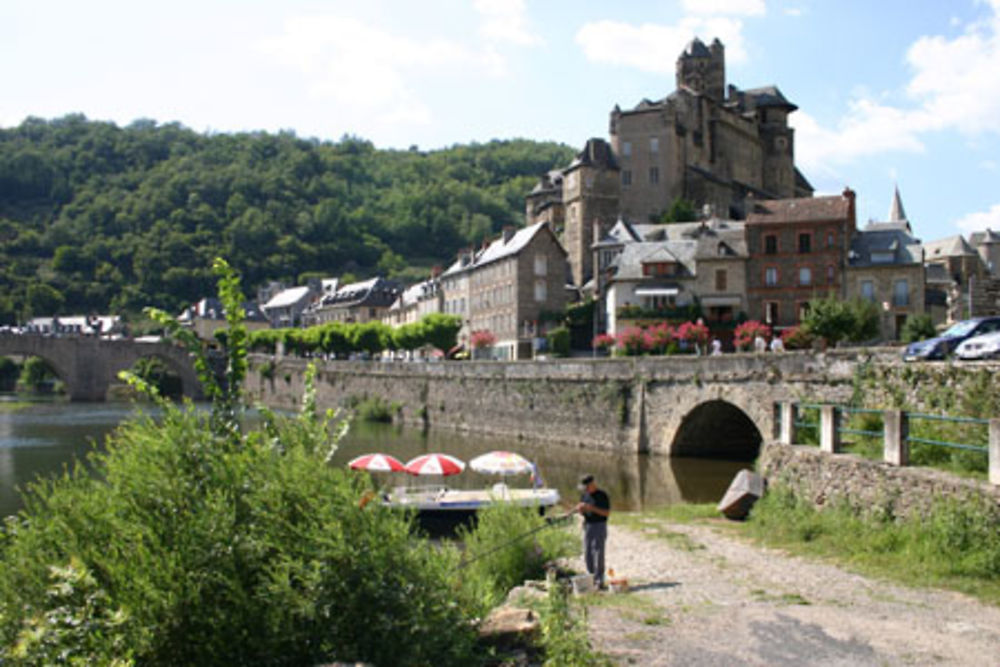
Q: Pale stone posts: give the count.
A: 4